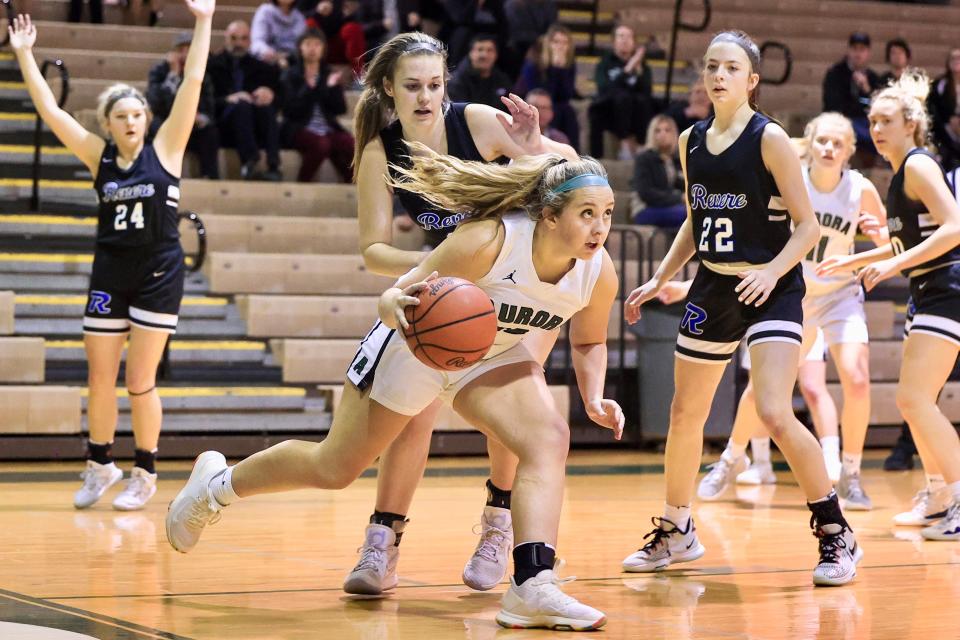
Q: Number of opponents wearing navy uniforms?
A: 4